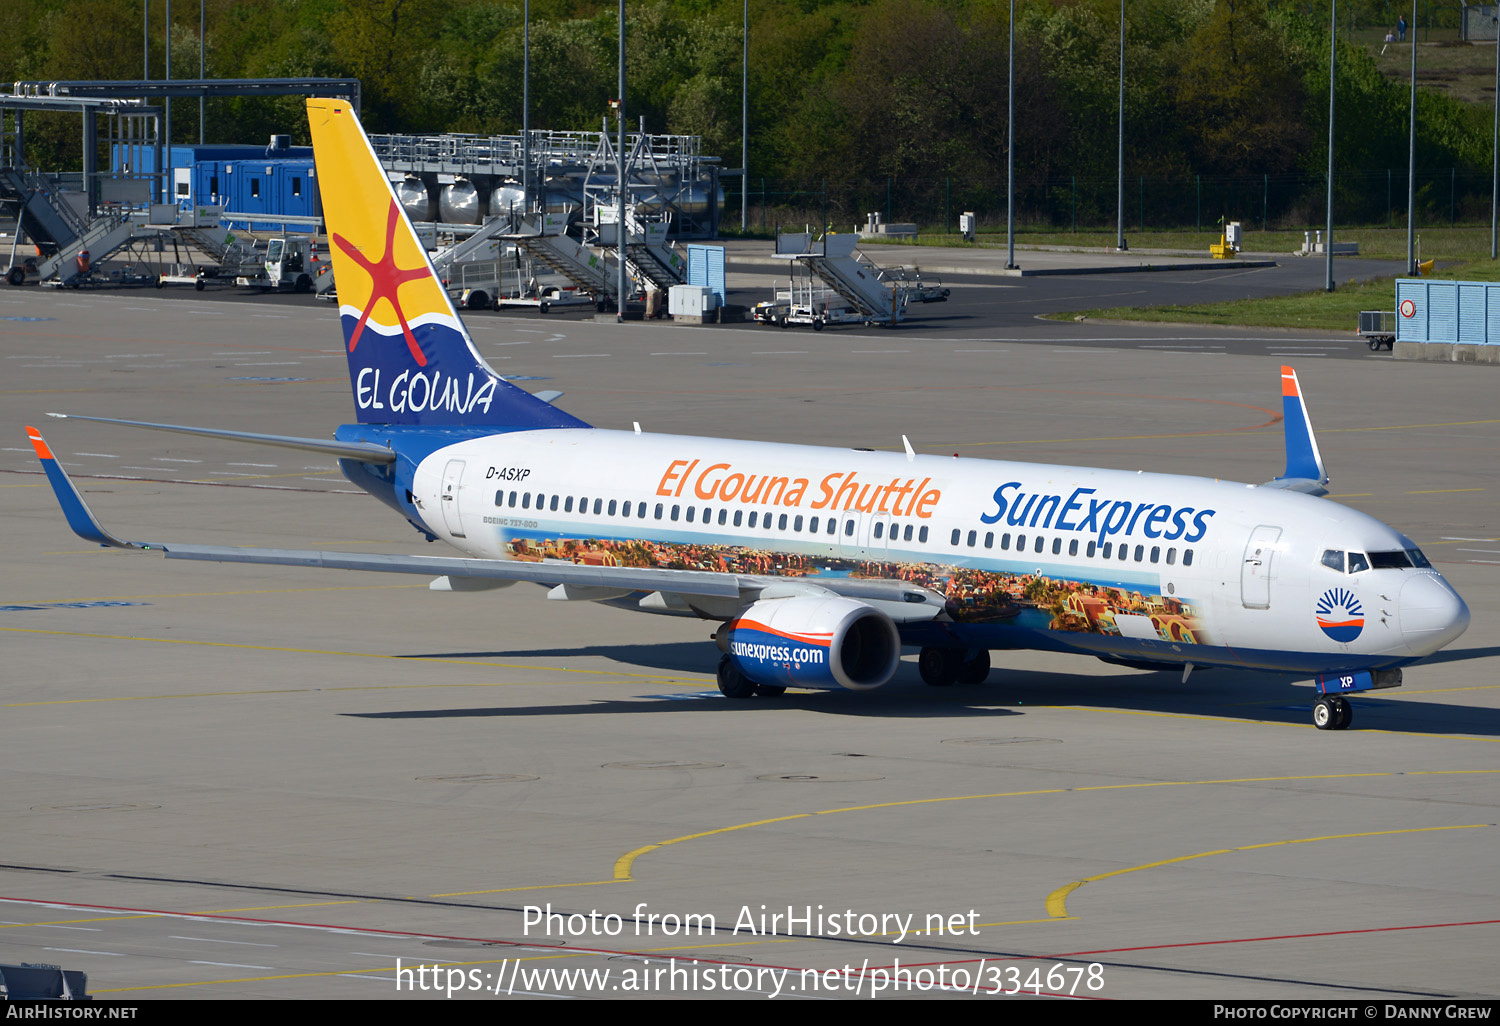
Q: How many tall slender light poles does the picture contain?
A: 11